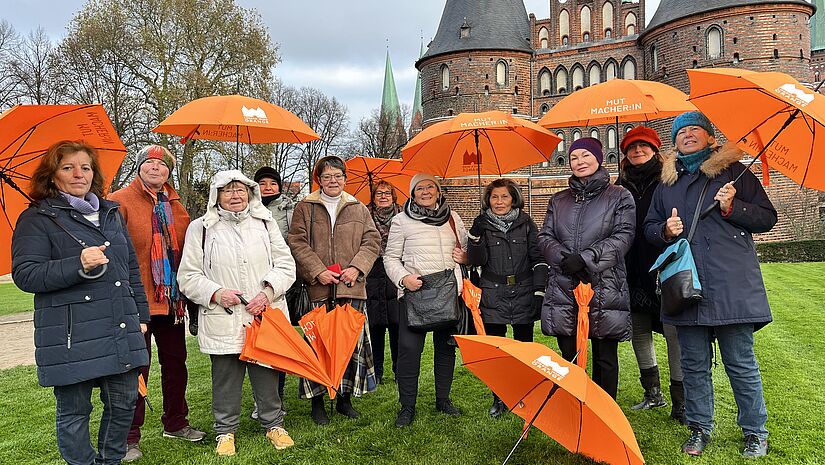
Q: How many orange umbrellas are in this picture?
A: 12